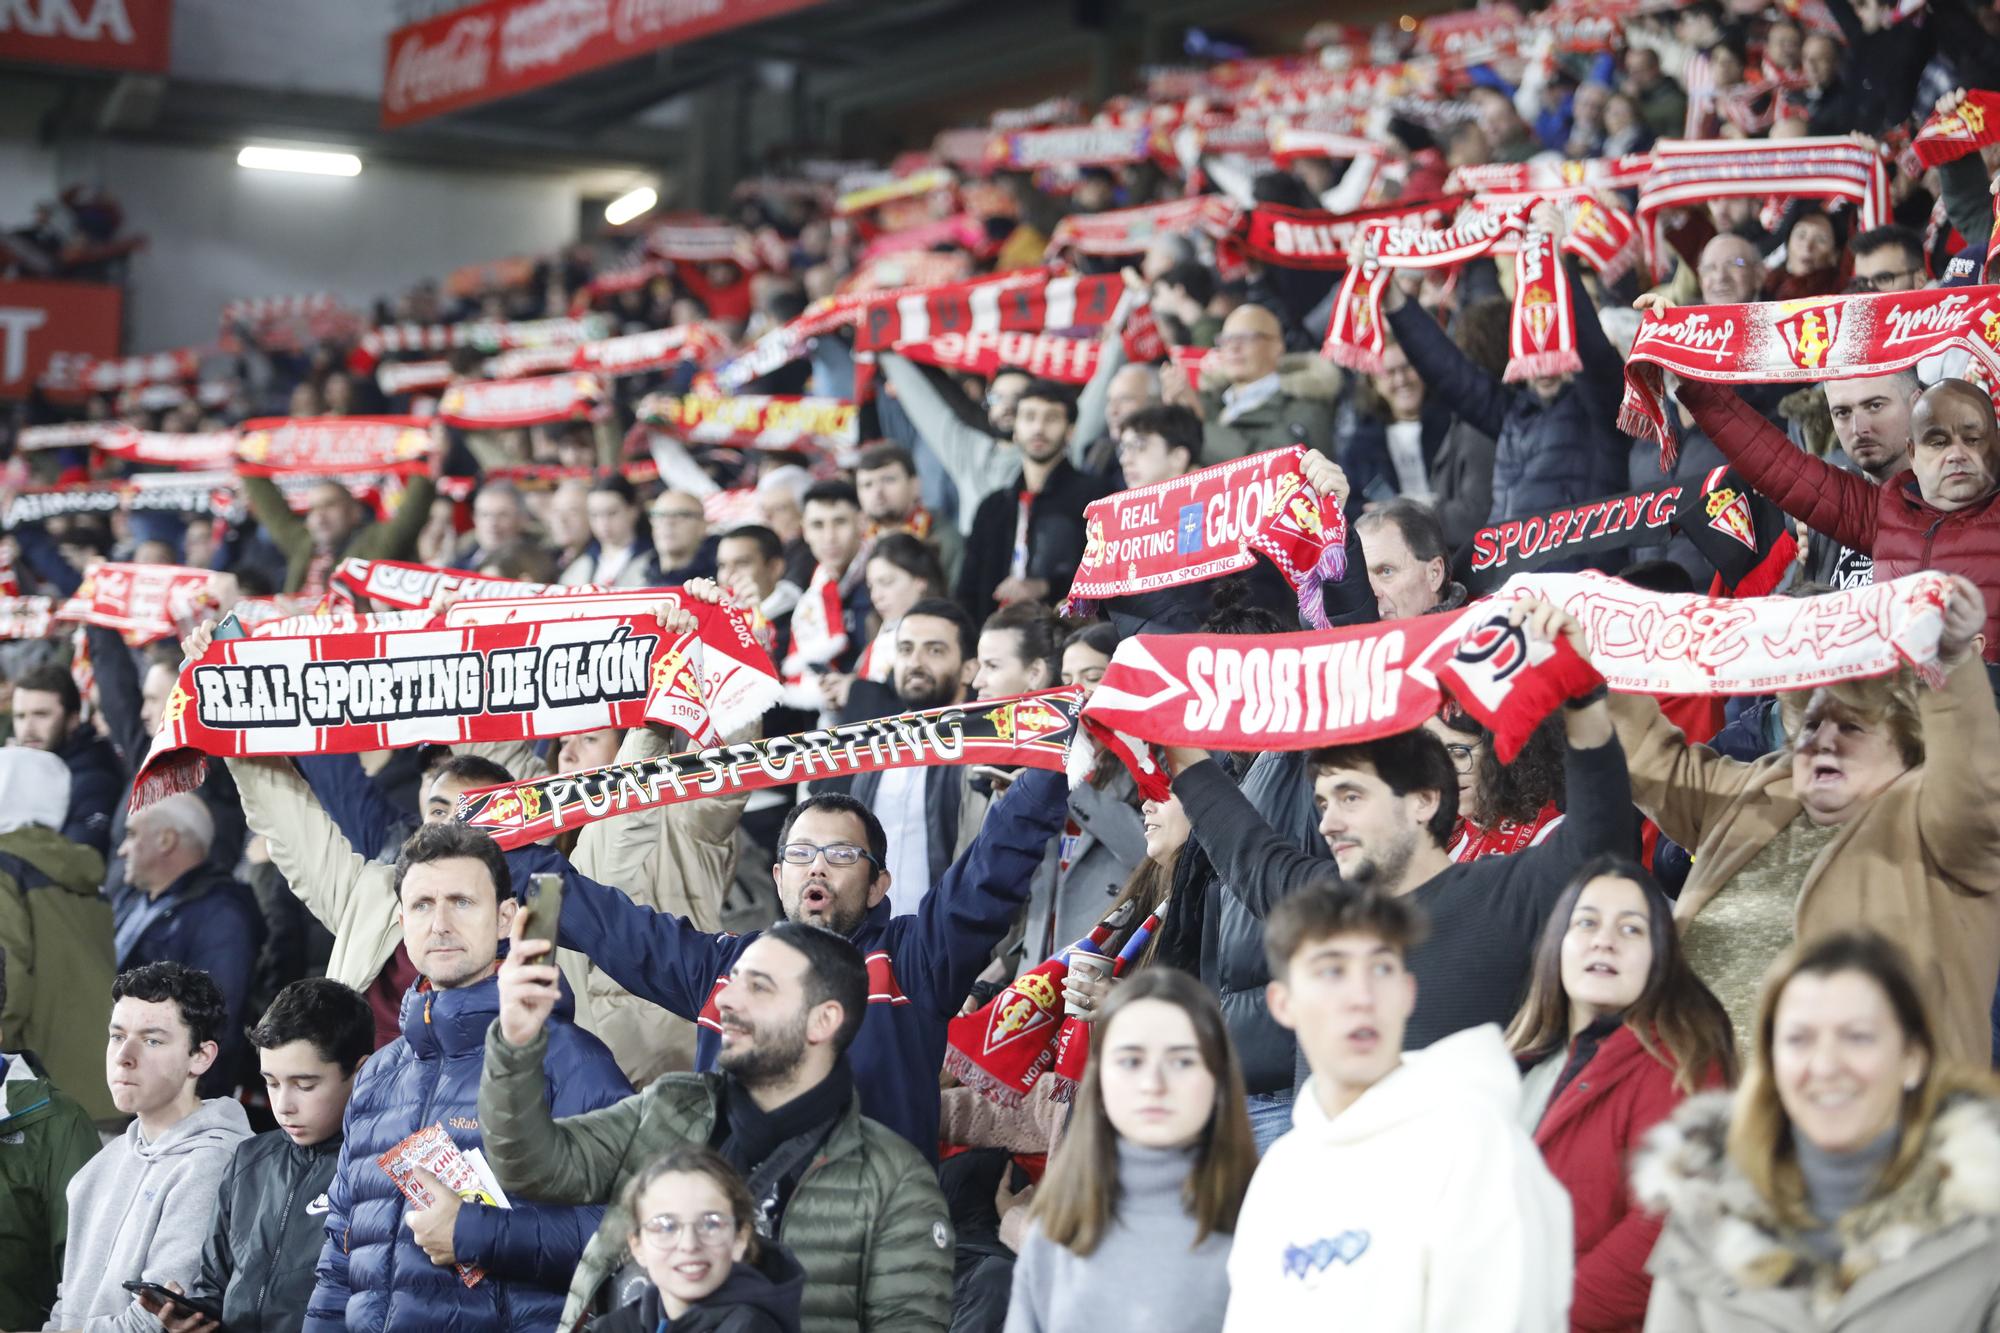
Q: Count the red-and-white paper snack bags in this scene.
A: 1